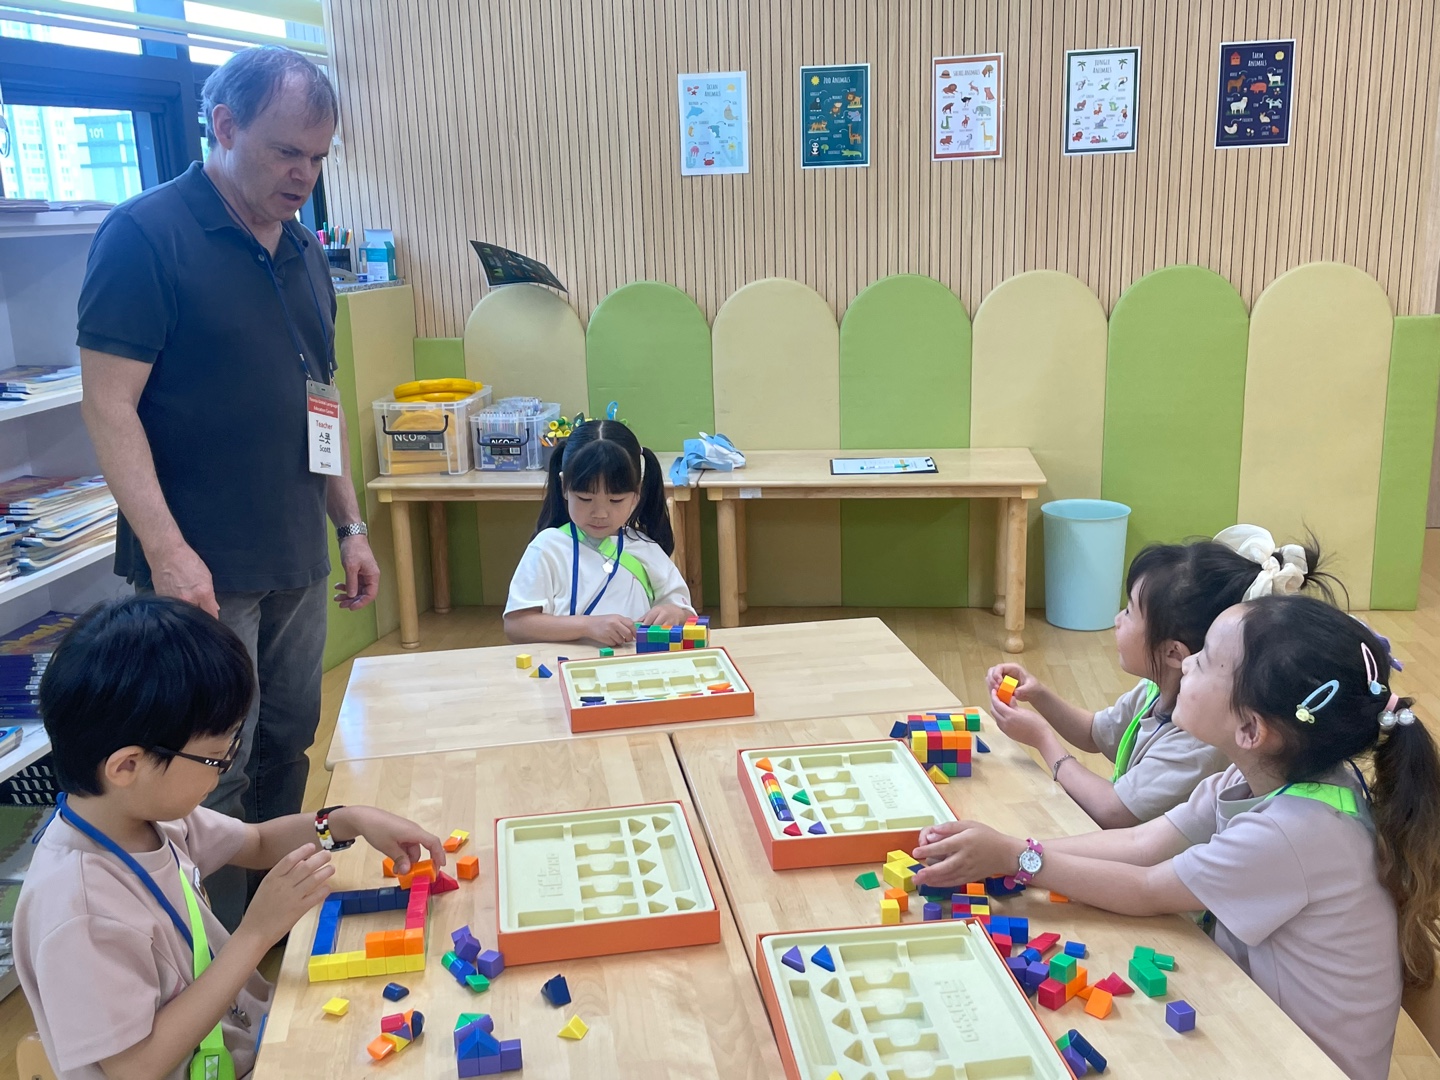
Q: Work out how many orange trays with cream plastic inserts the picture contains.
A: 4